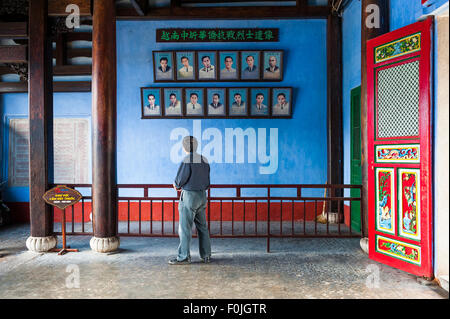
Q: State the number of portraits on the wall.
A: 13